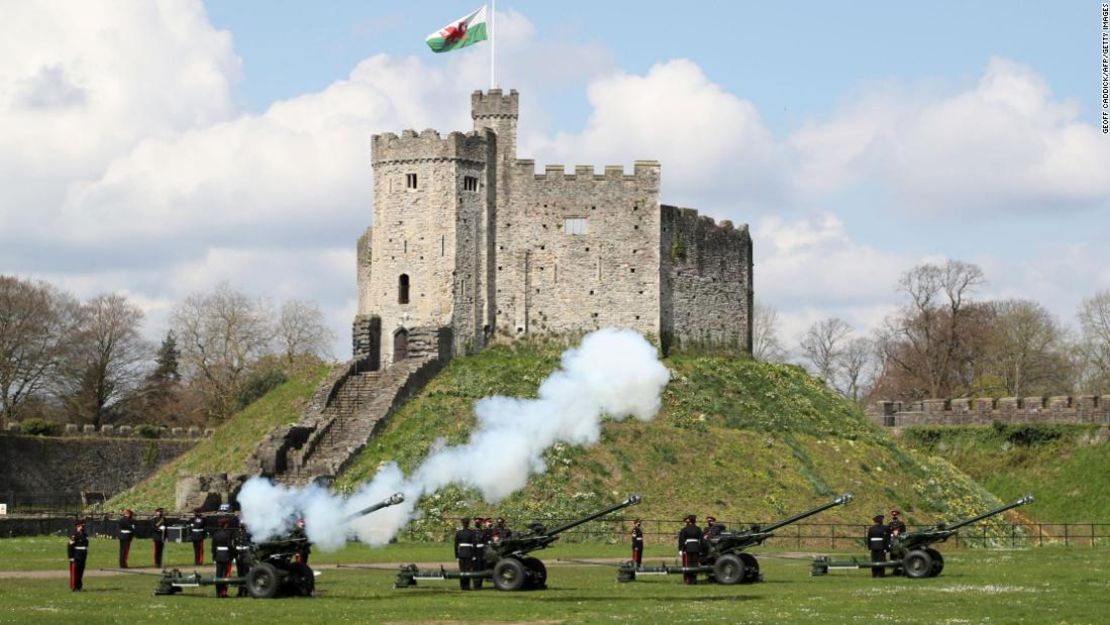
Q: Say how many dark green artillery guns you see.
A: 4